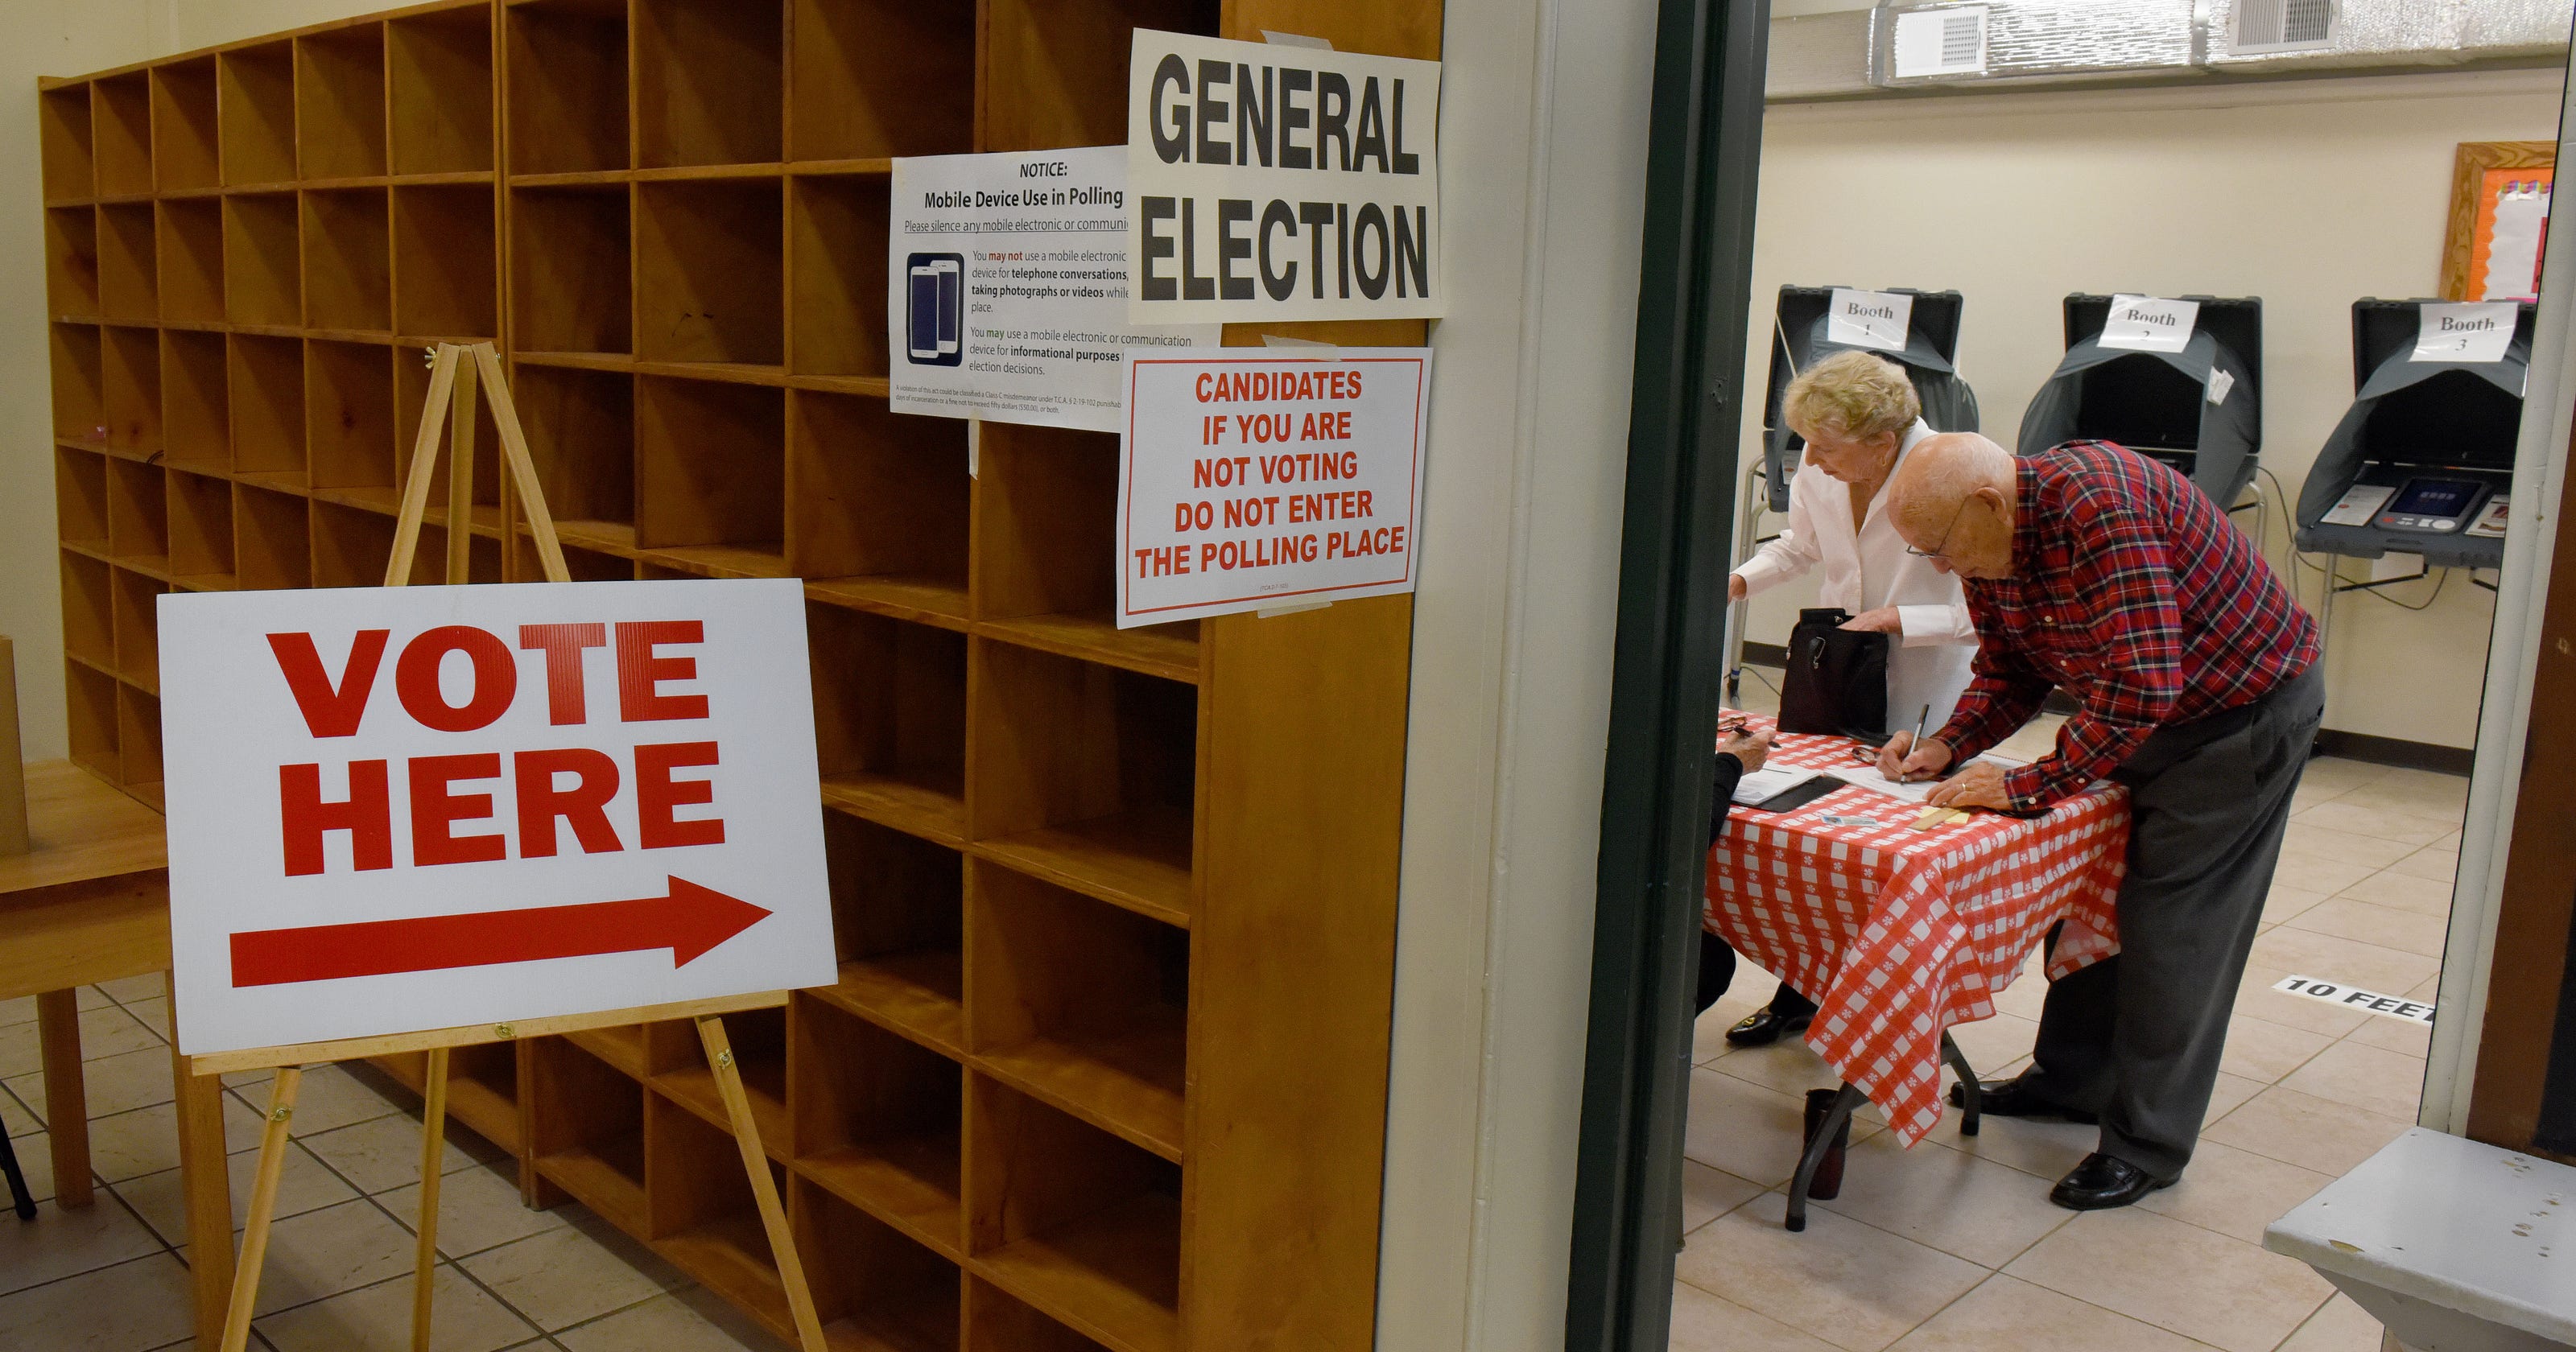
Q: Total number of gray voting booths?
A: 3